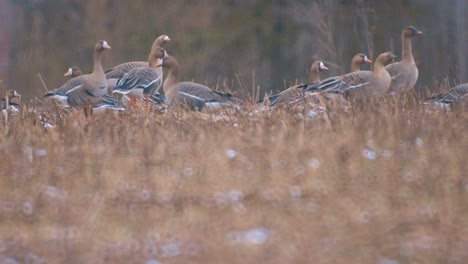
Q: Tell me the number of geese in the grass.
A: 11